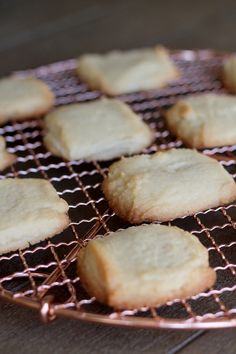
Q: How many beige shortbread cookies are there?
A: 9